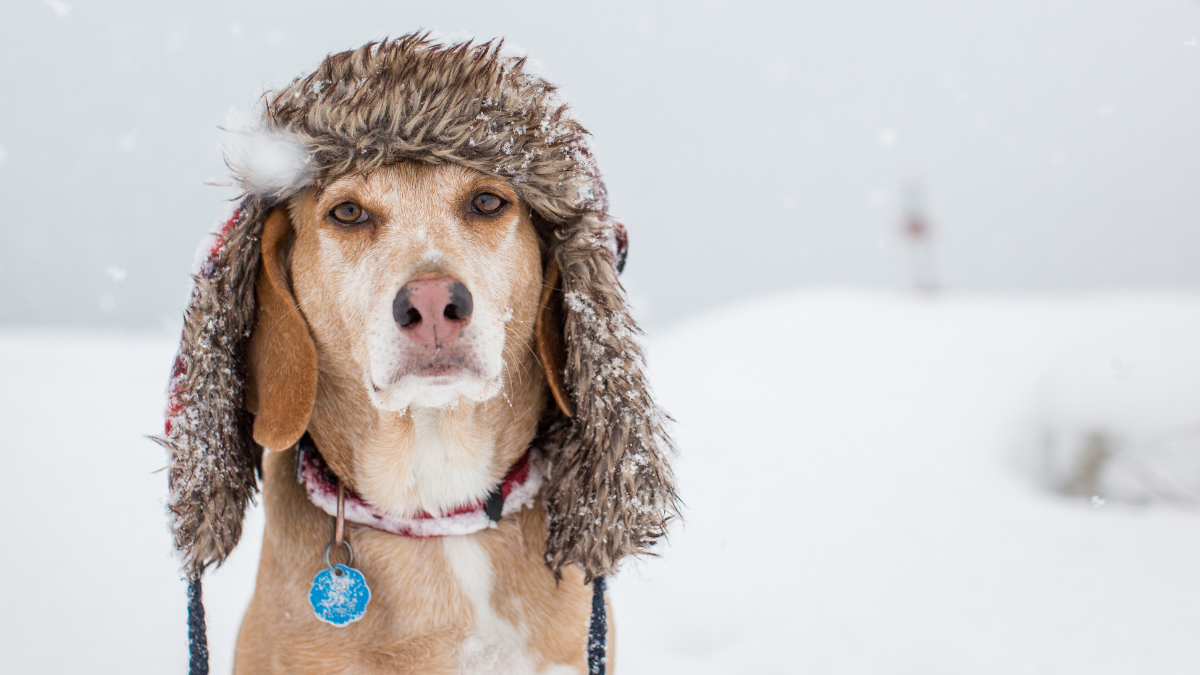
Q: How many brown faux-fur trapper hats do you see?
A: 1